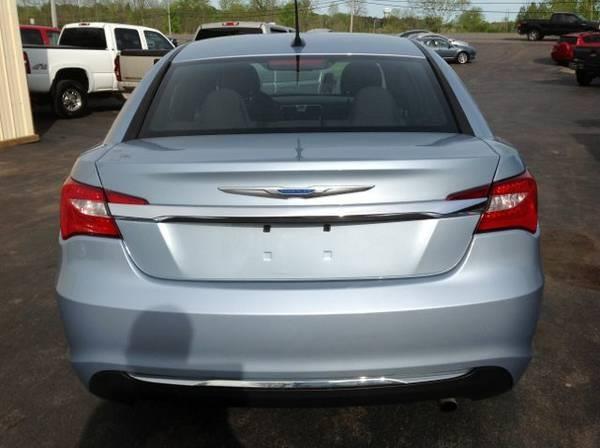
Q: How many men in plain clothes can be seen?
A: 0